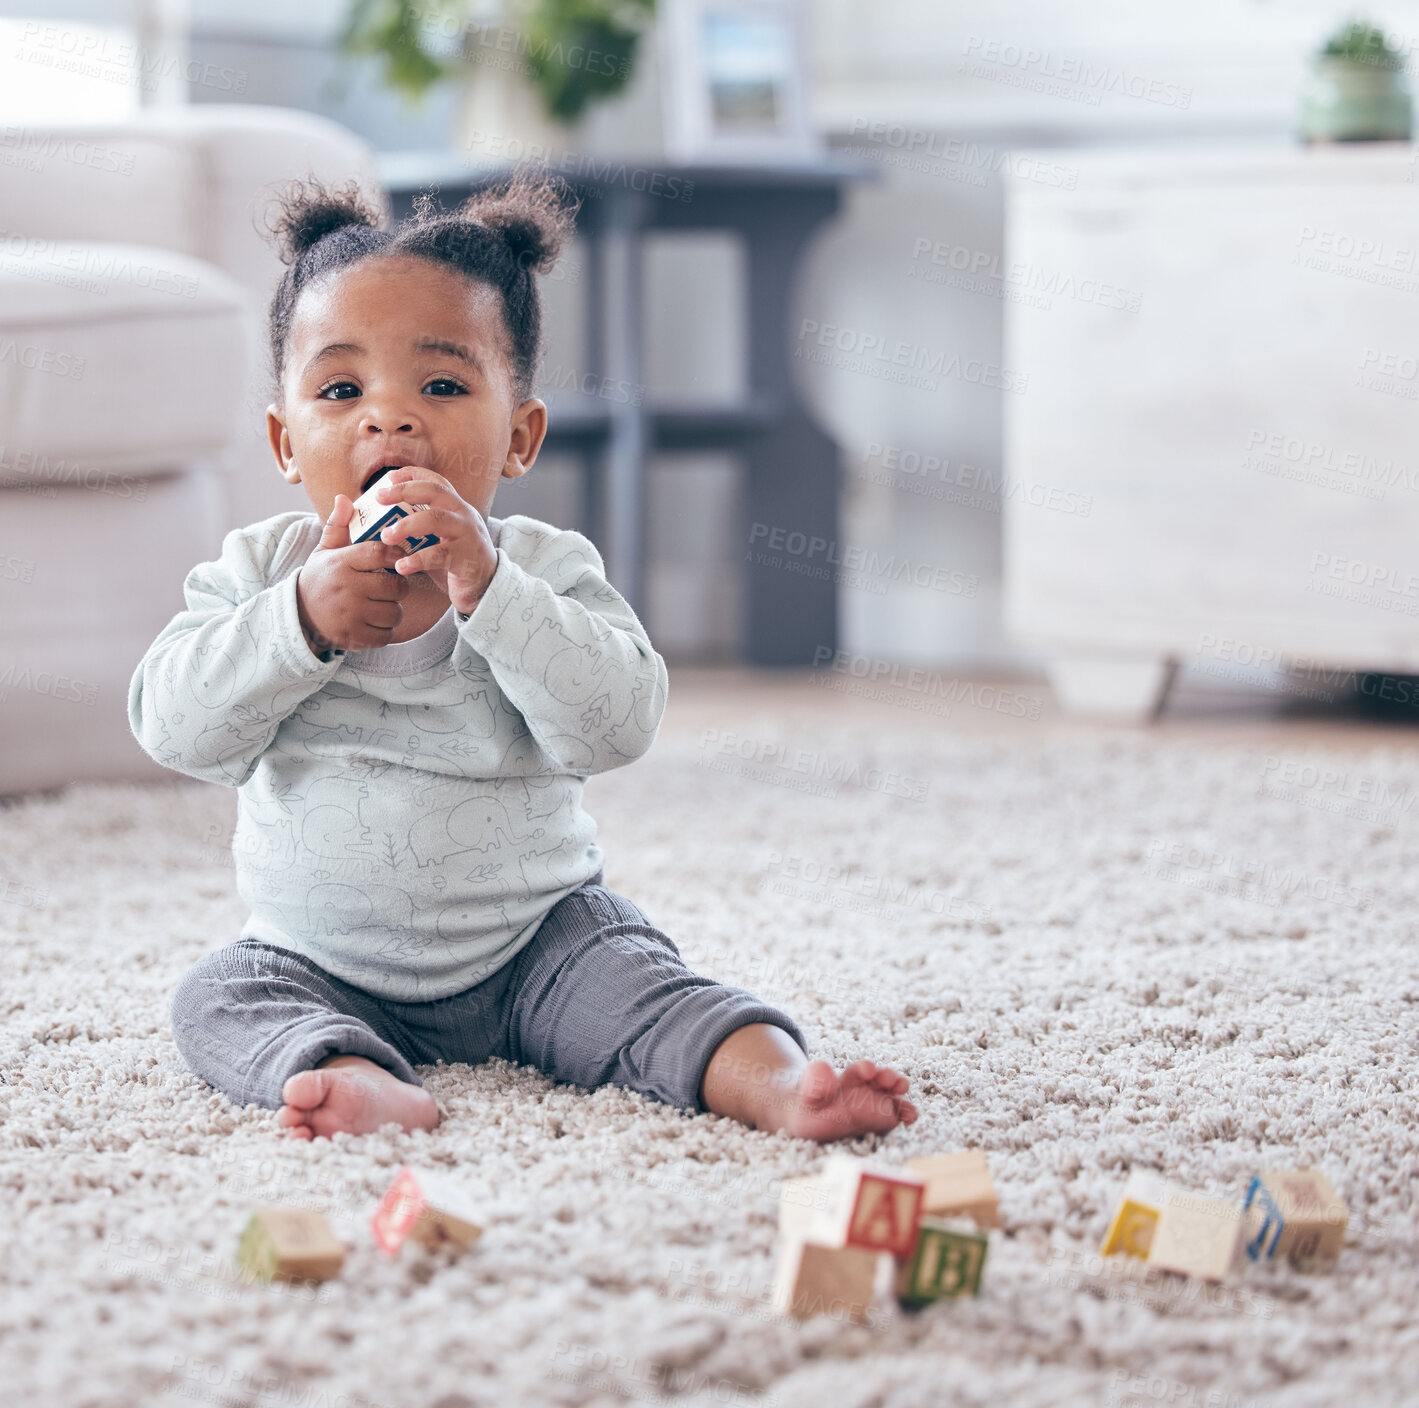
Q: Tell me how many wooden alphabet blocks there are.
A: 11